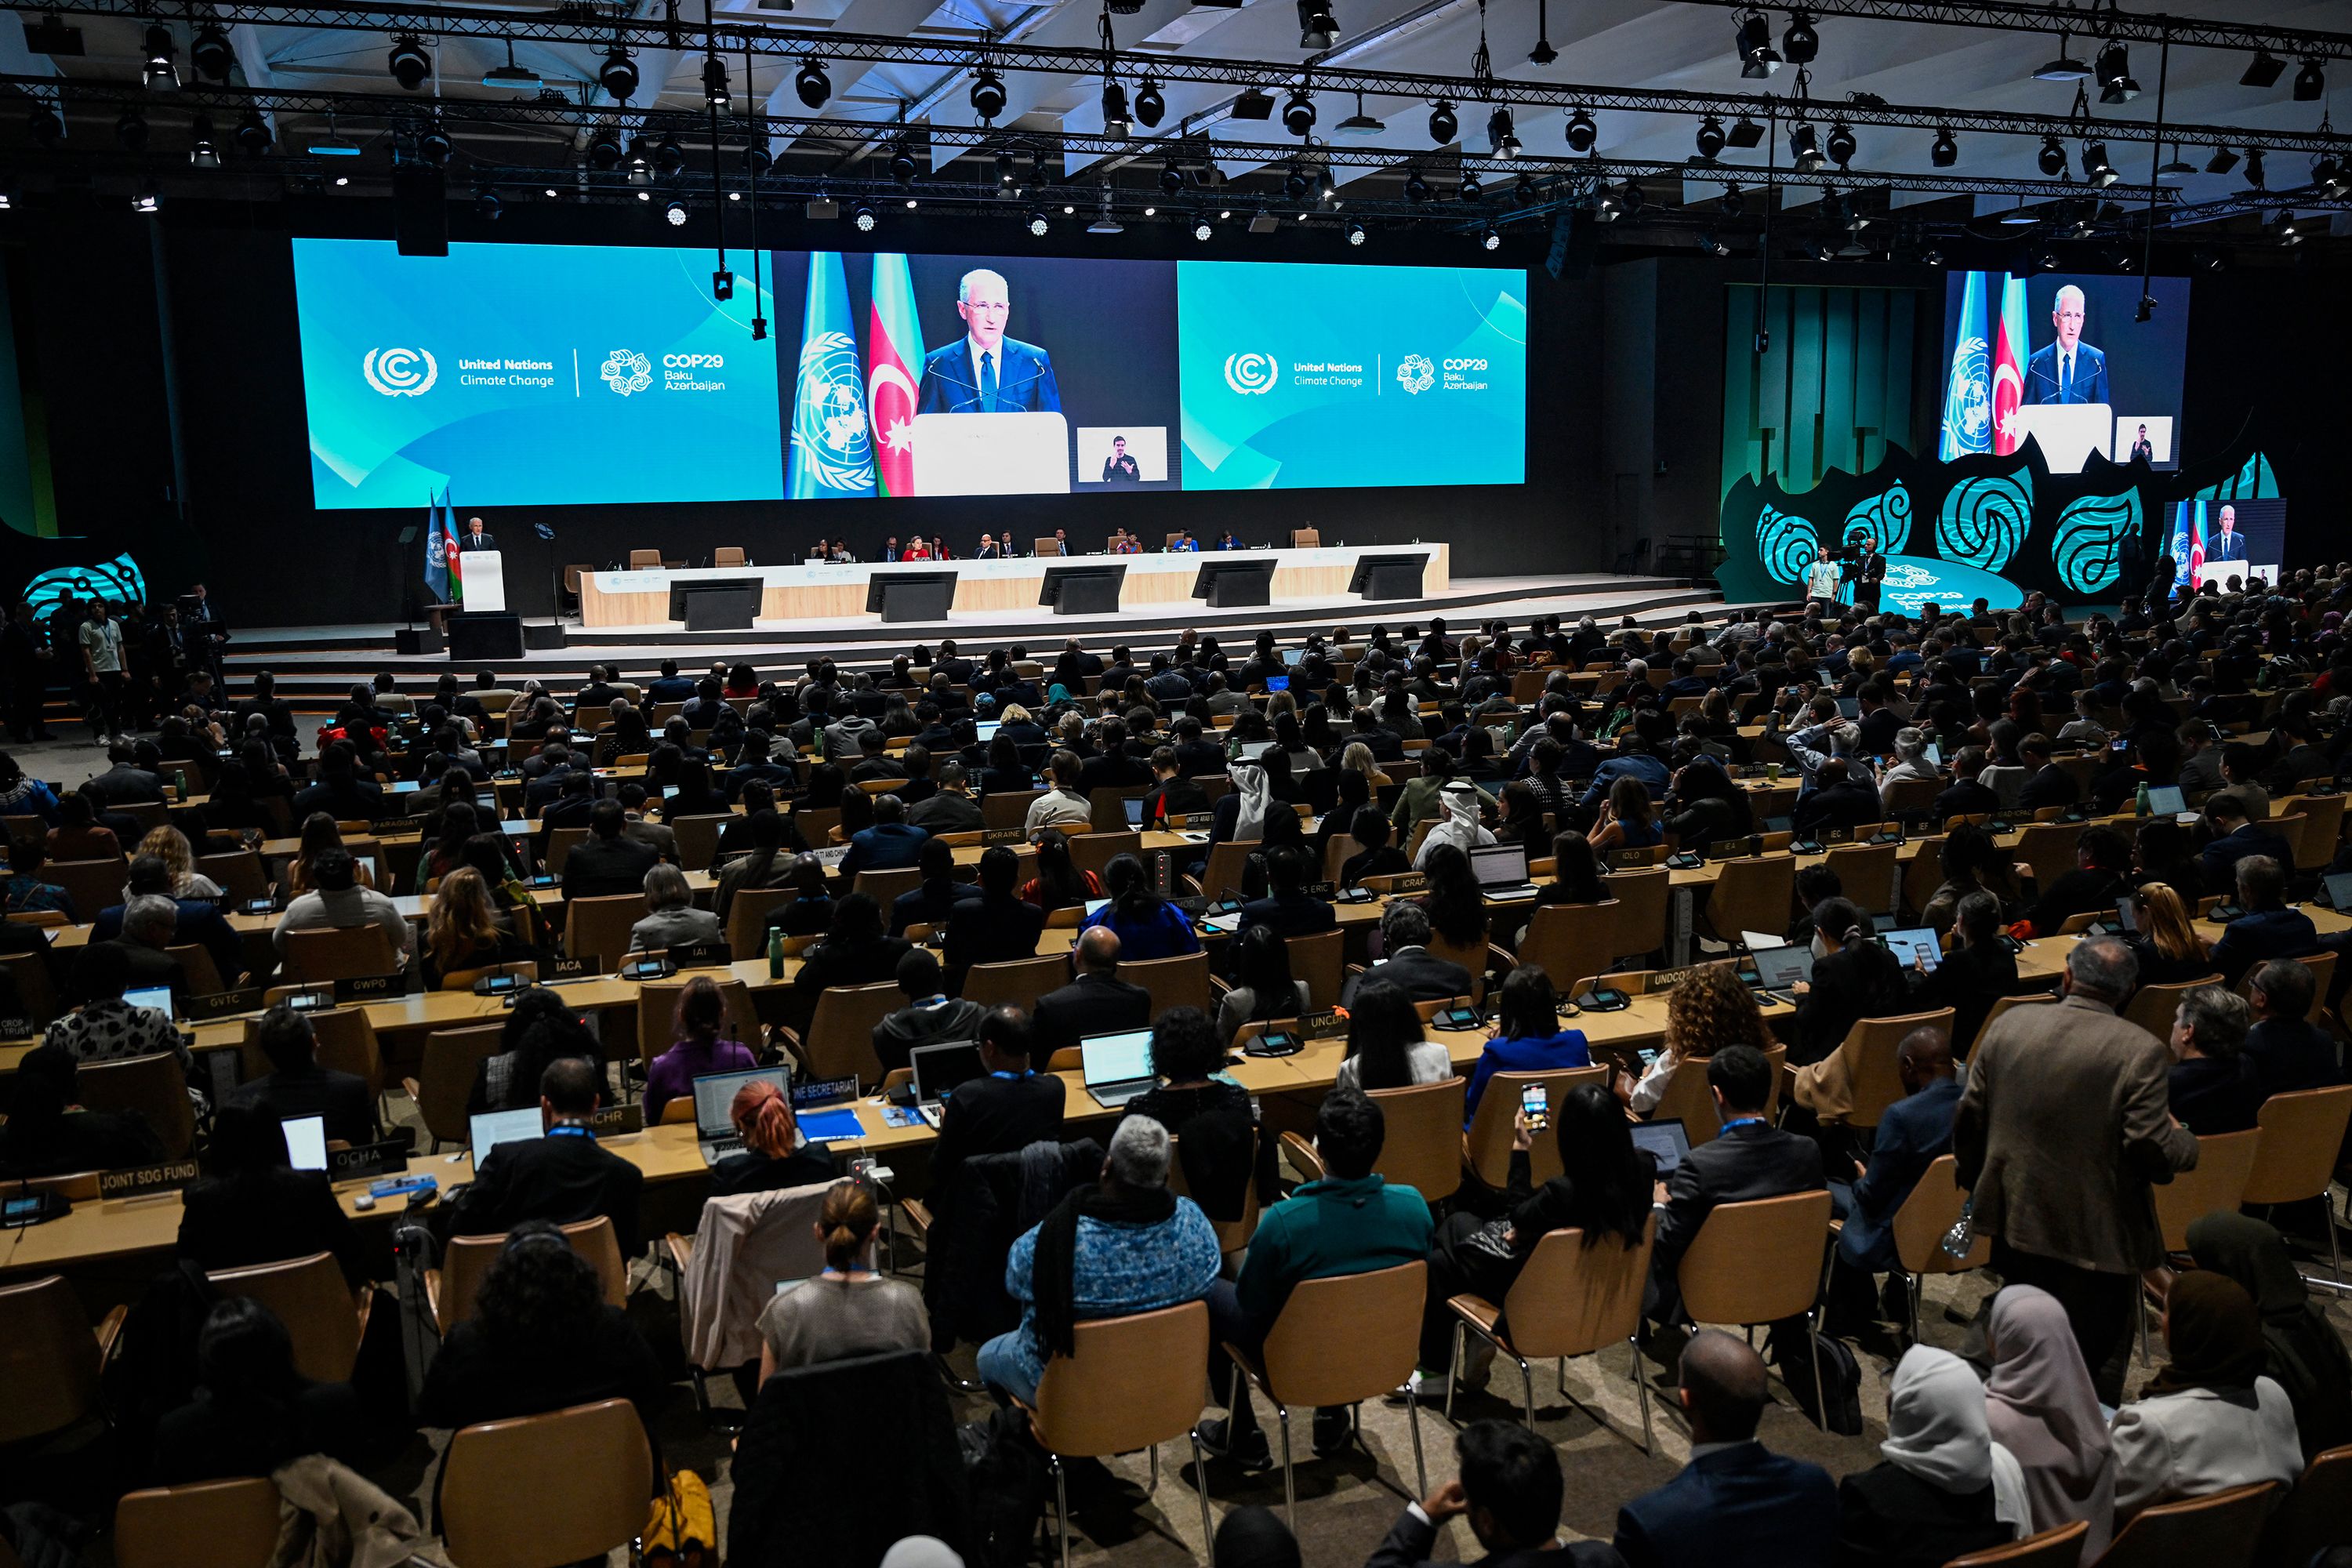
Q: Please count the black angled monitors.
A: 5